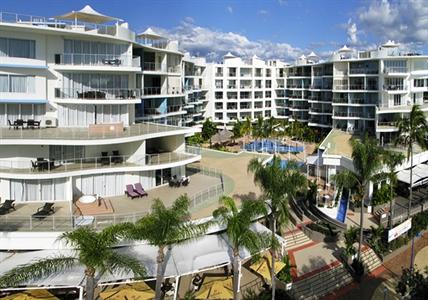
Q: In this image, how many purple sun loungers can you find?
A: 2